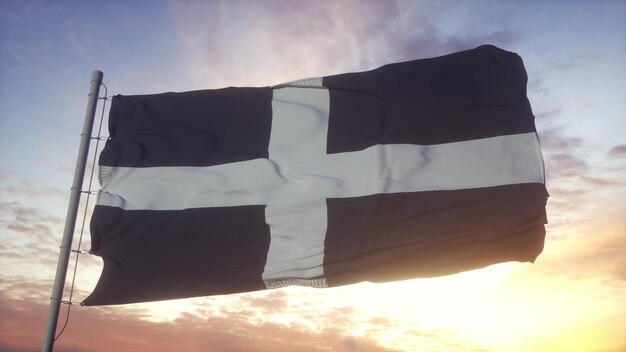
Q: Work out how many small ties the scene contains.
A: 5